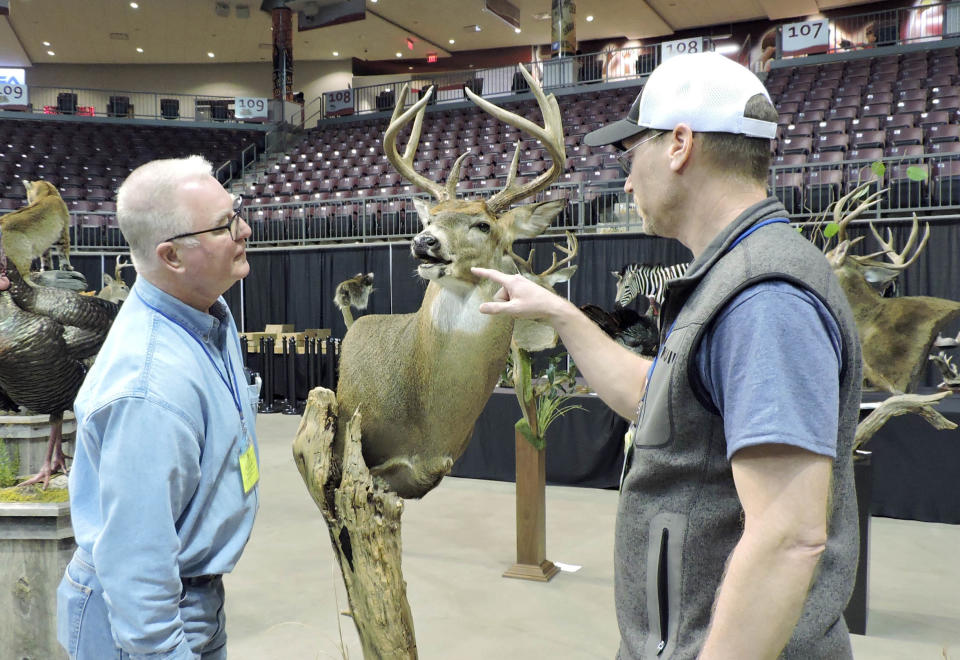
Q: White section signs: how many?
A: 5